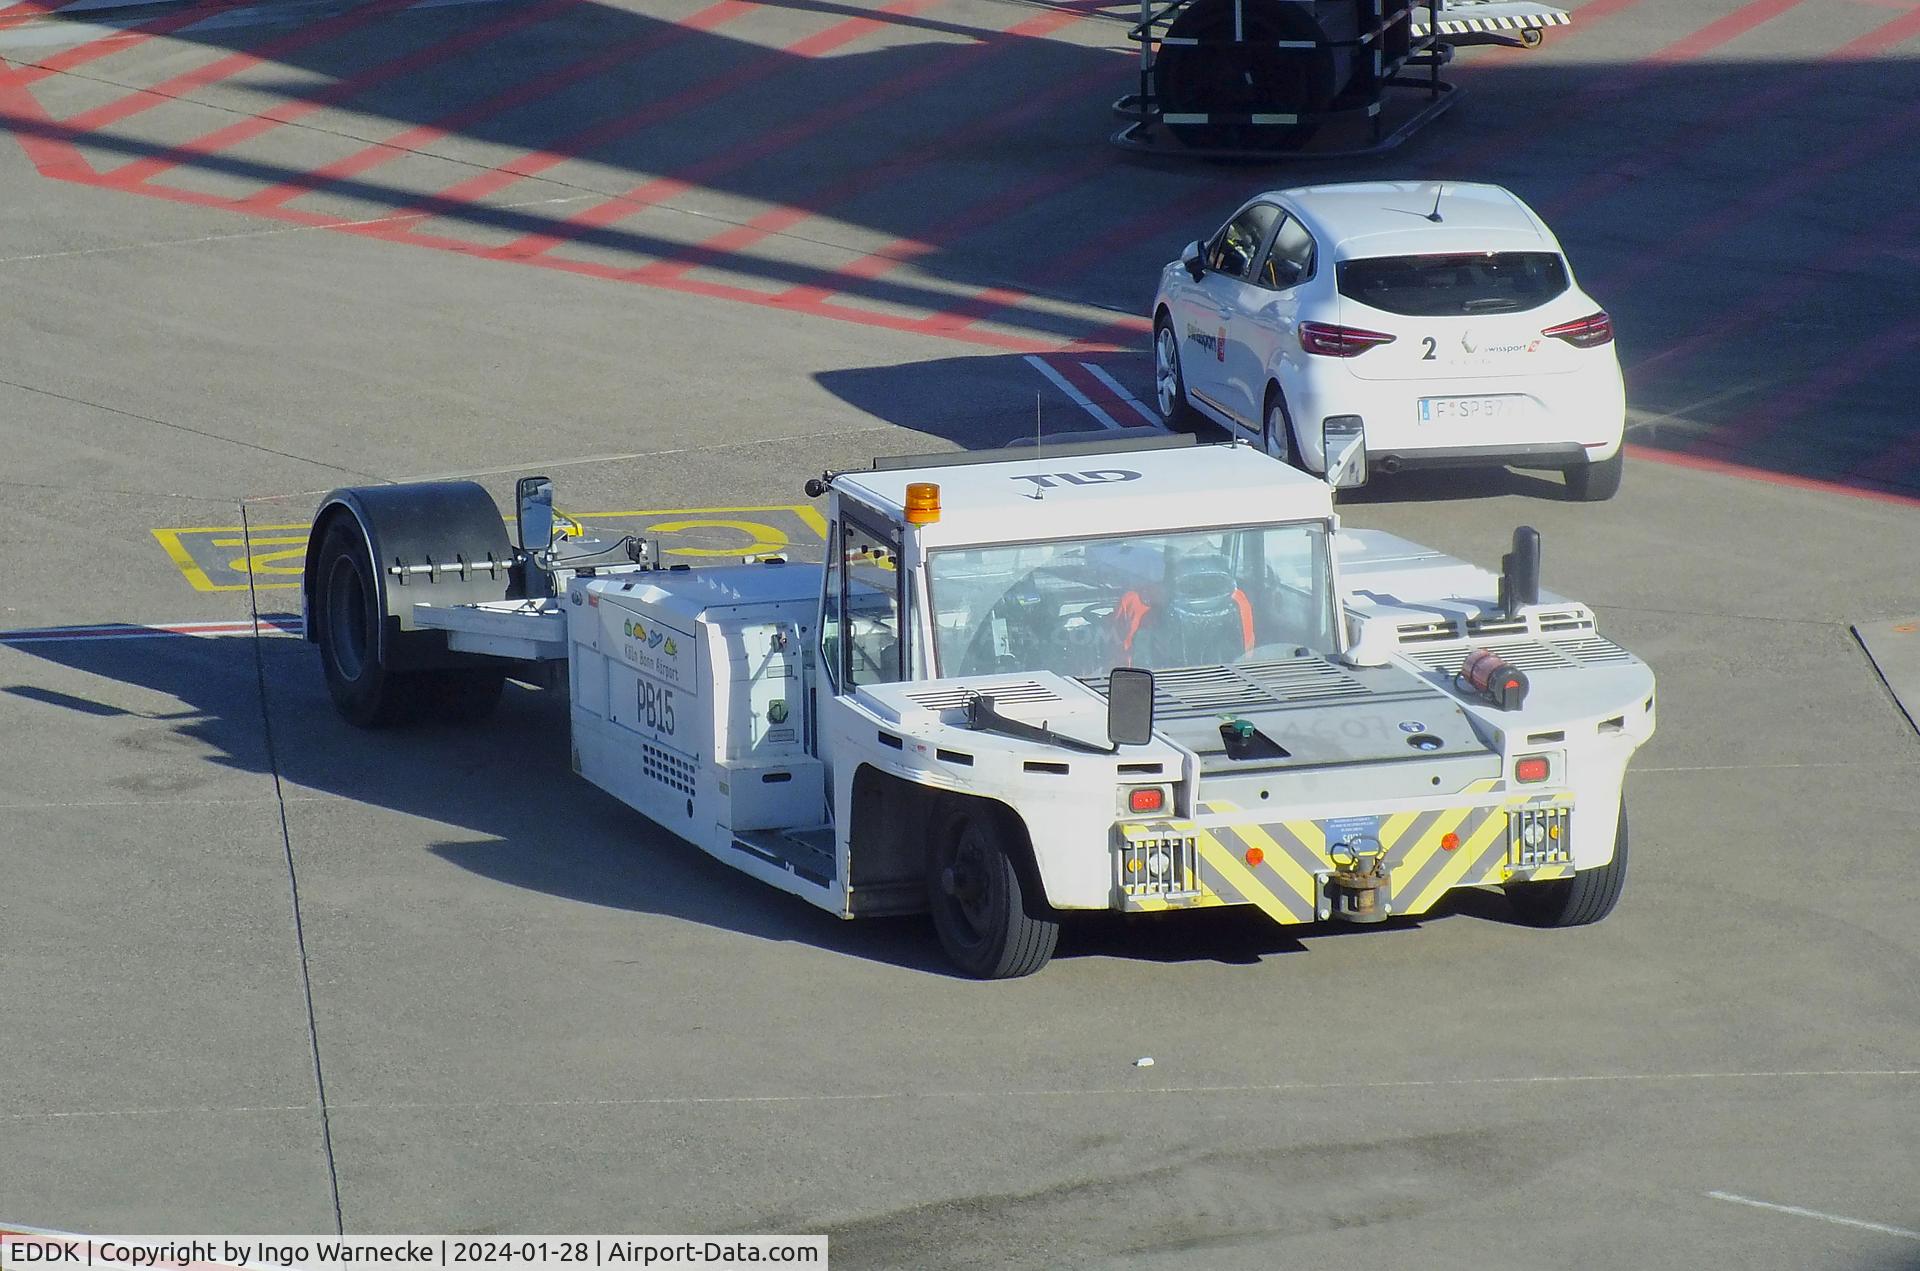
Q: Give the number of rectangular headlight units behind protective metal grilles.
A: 2